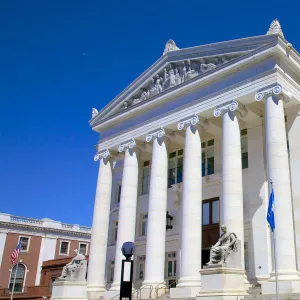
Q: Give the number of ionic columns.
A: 6